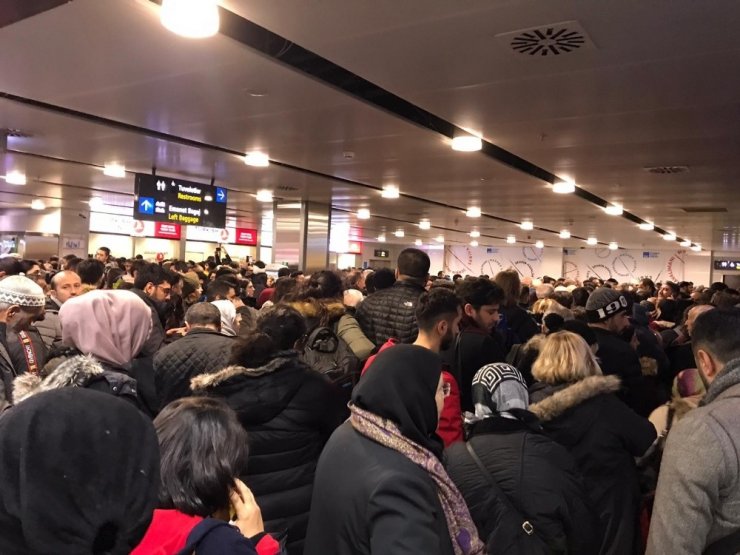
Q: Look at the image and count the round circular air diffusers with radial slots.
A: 2